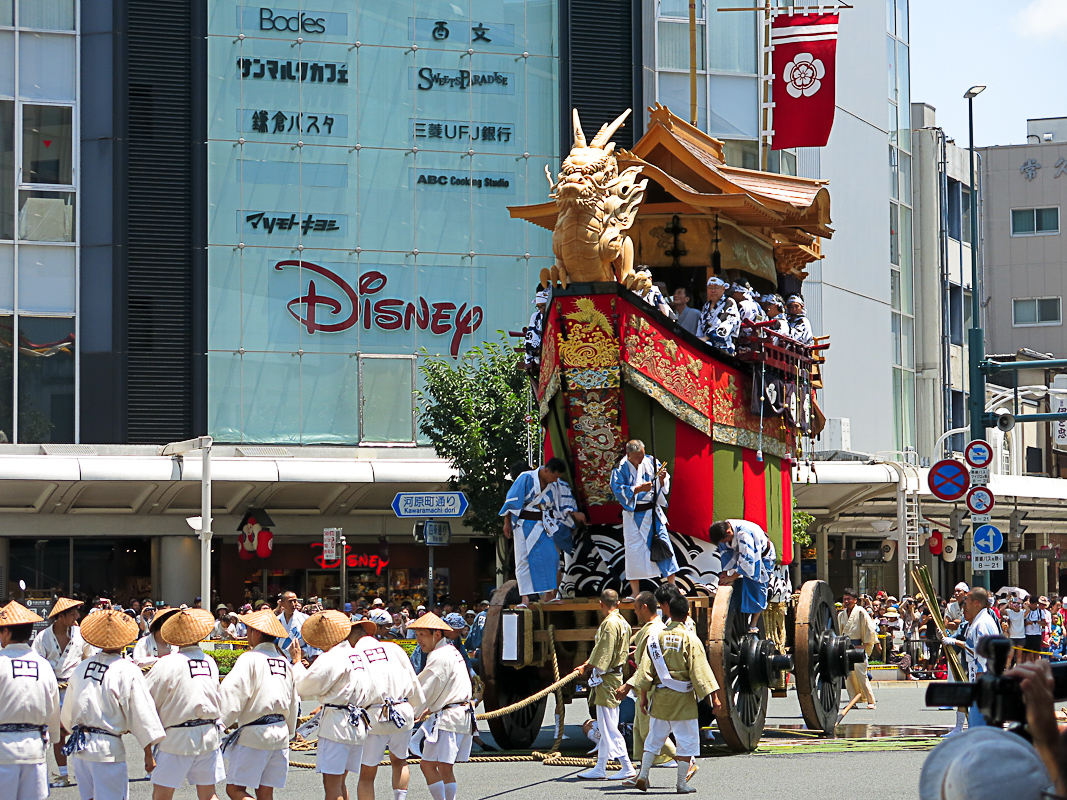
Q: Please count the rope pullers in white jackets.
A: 9